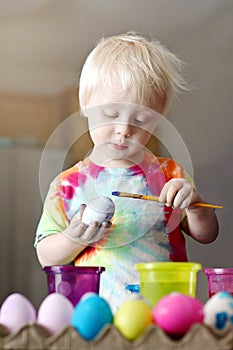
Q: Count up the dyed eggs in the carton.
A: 6